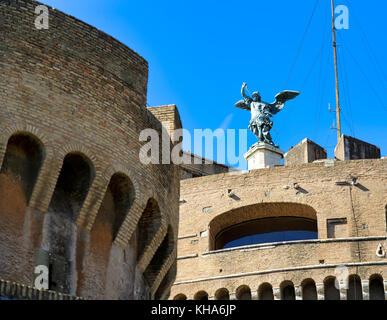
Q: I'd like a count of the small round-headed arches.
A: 10